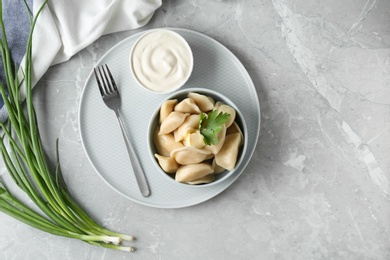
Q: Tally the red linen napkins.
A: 0